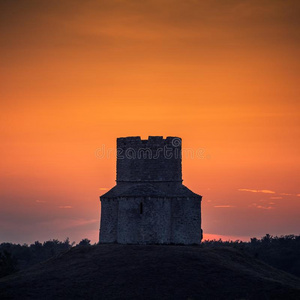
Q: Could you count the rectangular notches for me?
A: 2